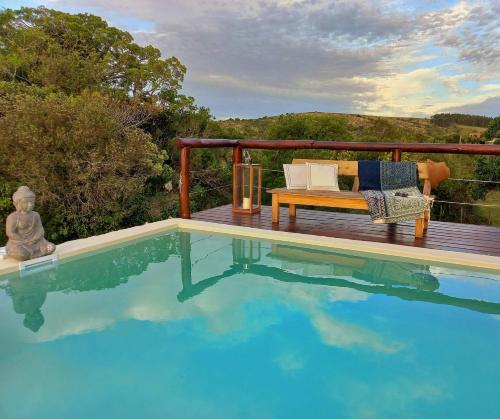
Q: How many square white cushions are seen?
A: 2